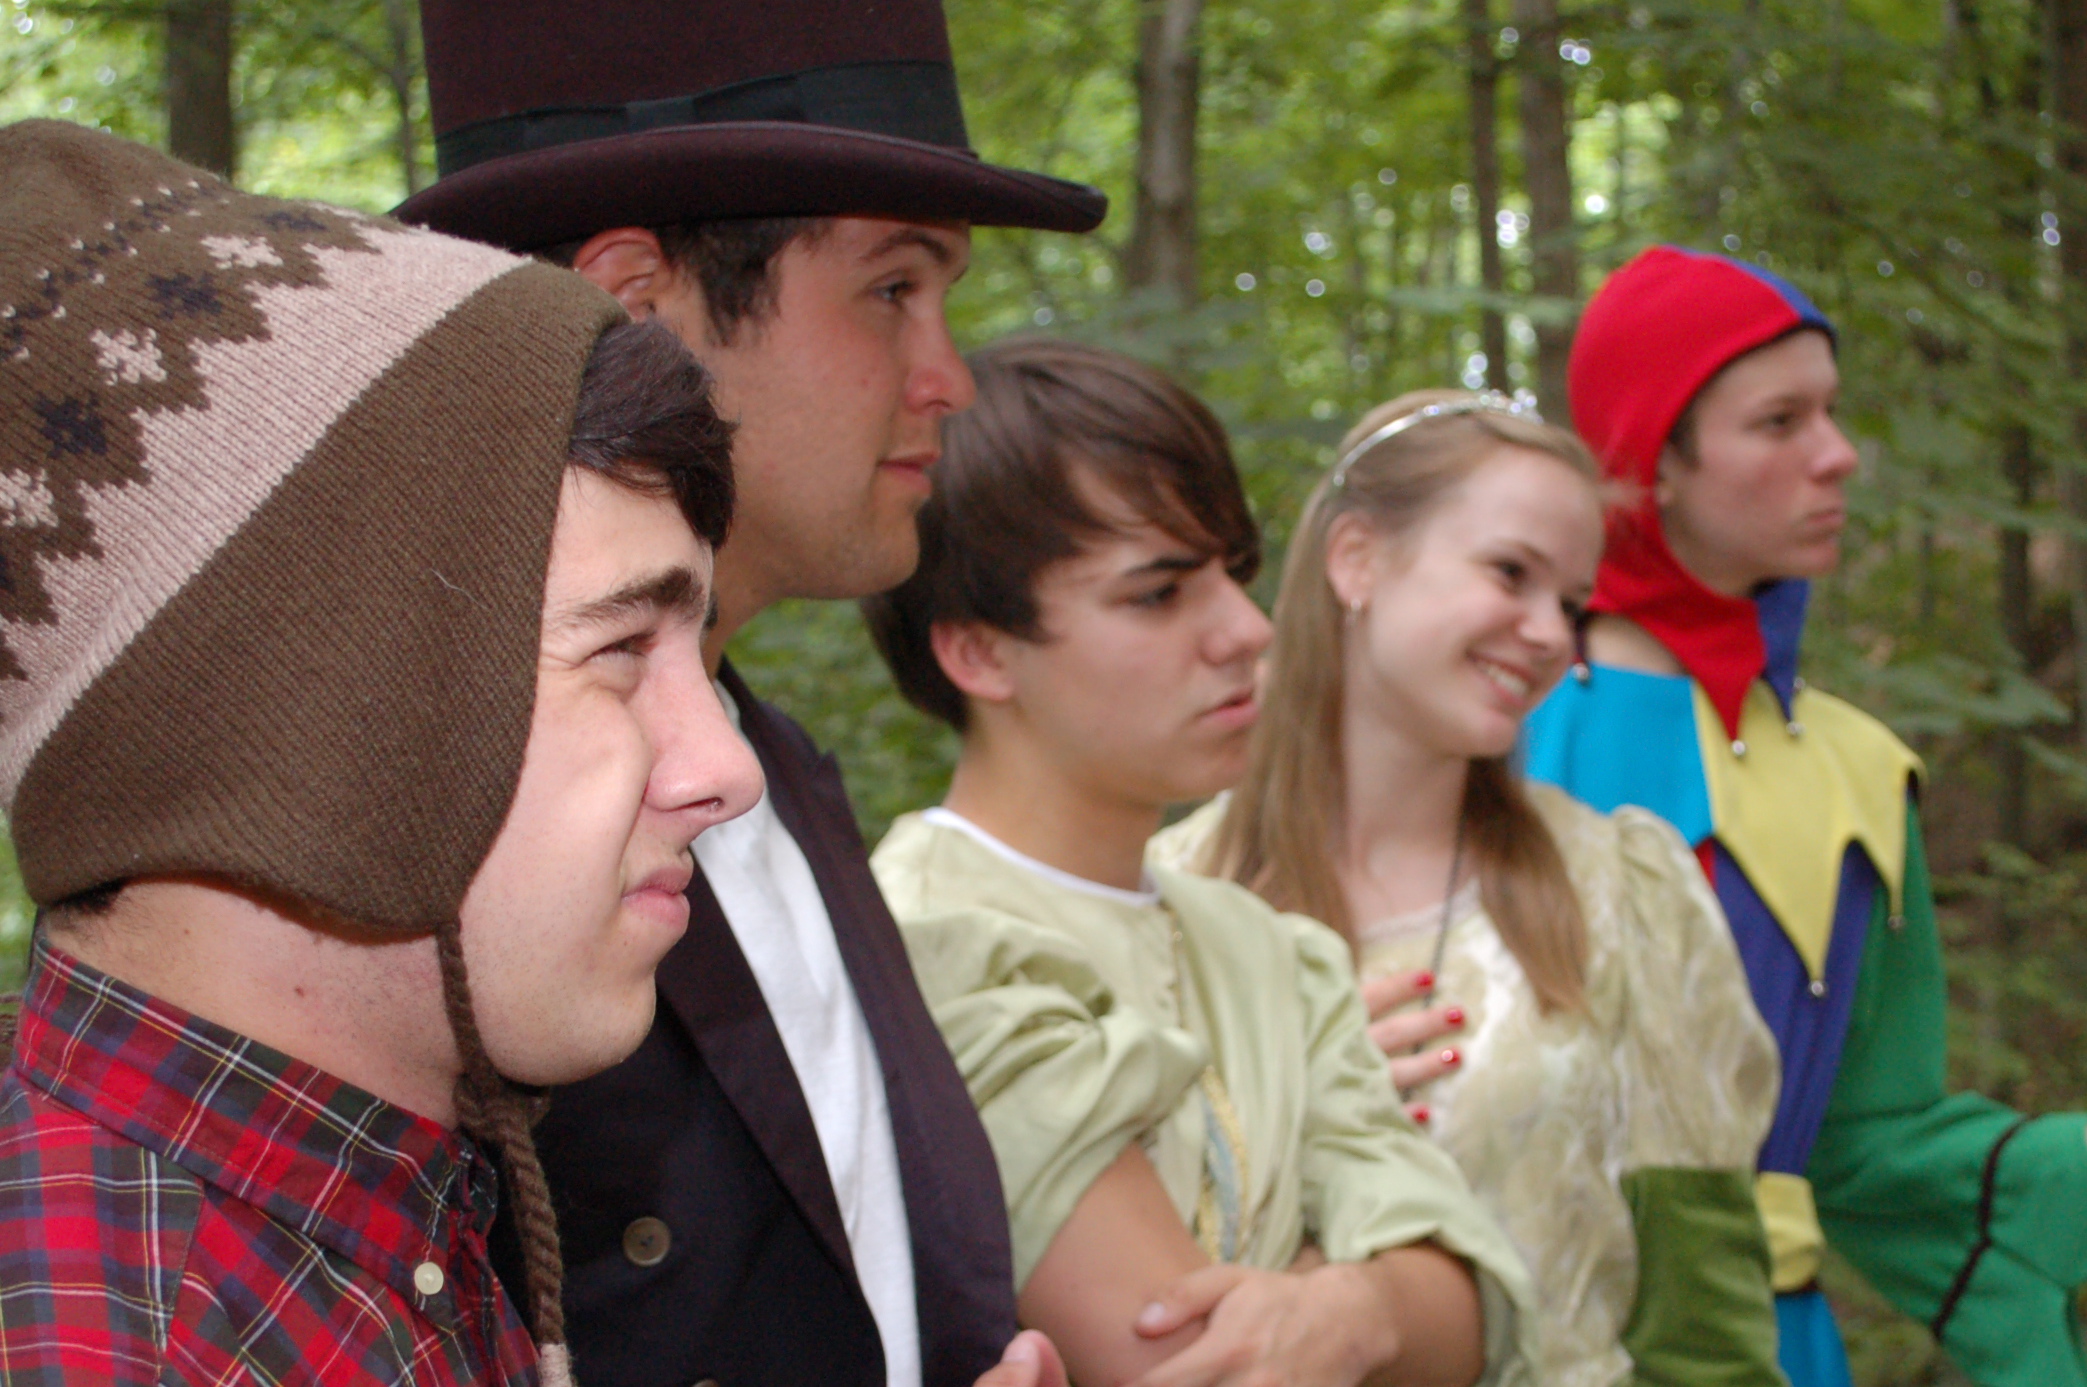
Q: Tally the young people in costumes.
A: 5